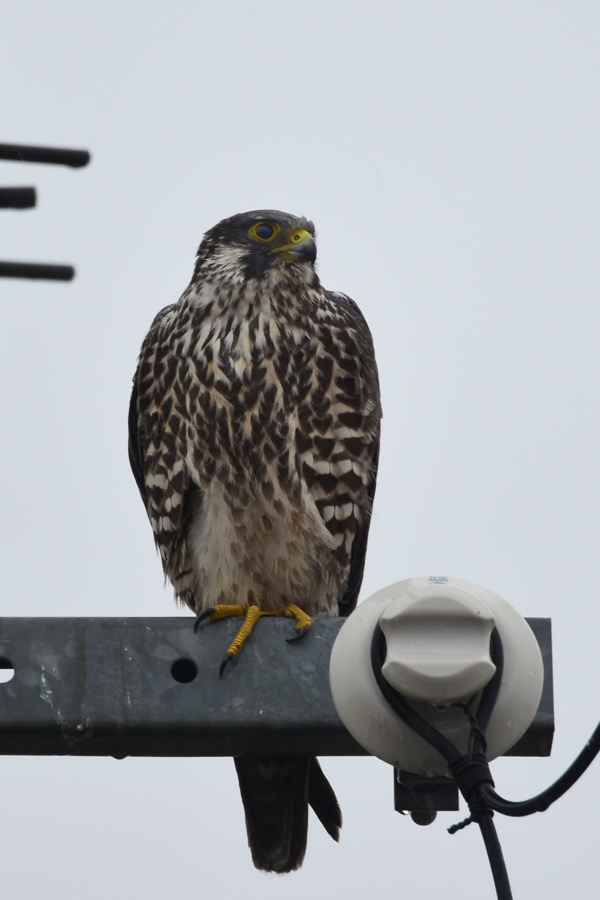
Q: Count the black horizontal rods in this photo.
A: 3